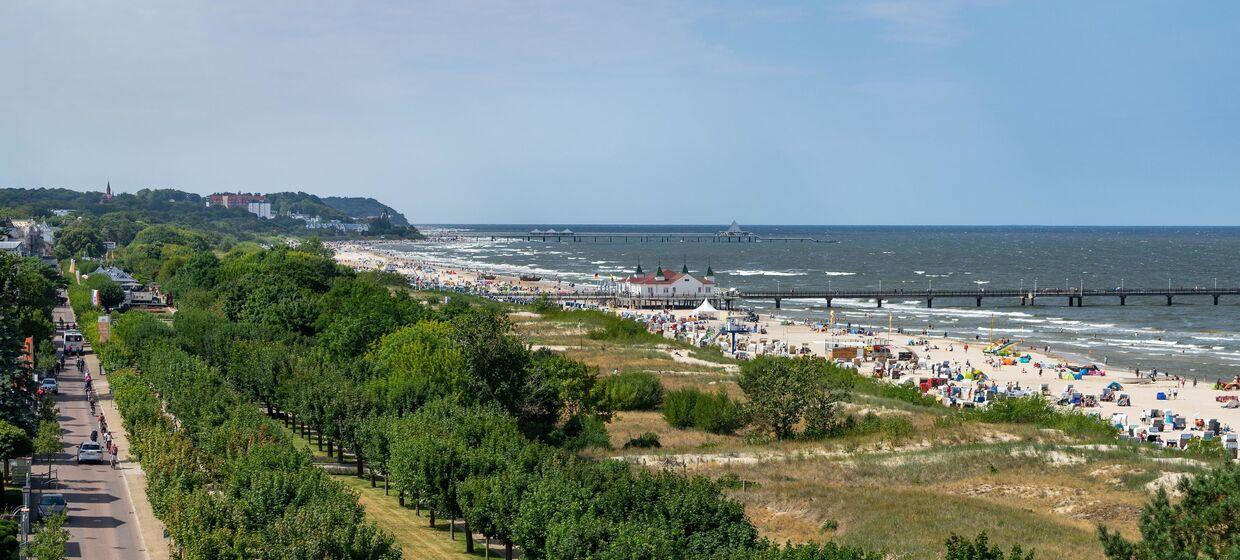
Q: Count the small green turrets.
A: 4